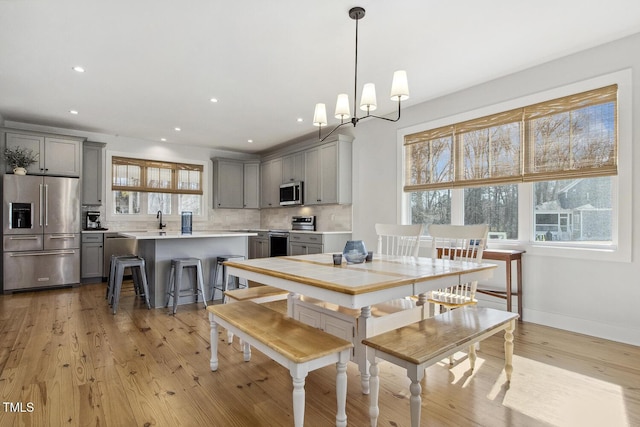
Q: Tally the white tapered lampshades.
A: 4